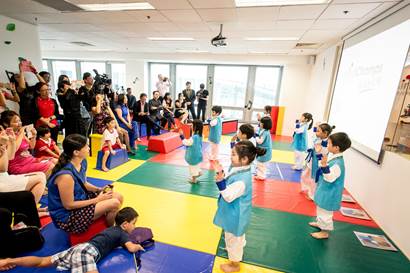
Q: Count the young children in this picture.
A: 12